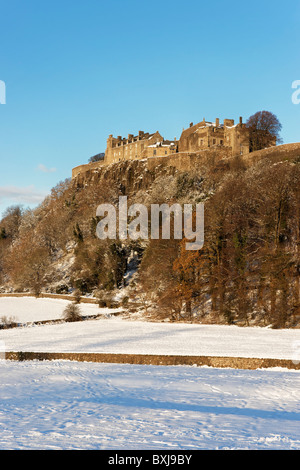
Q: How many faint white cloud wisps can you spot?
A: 2